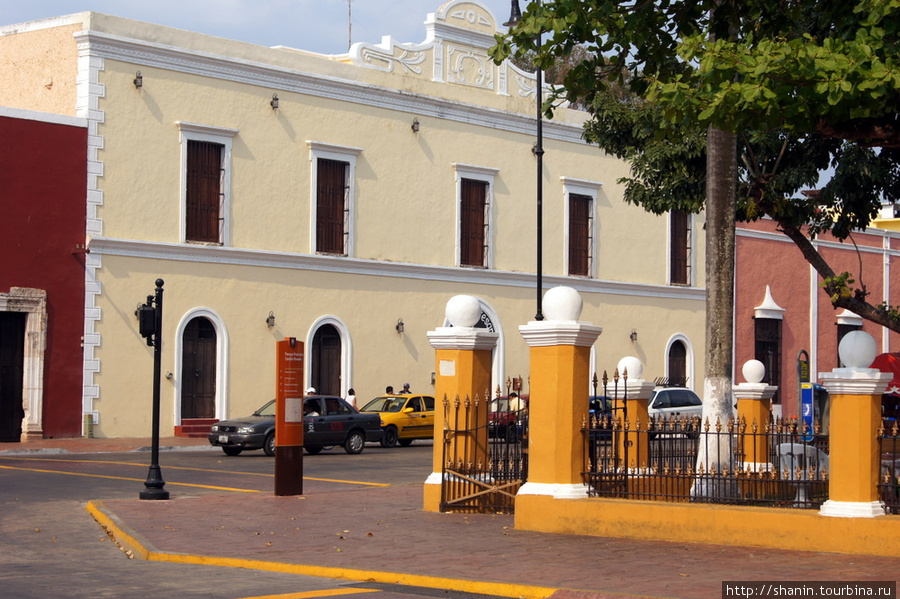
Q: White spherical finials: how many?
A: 5